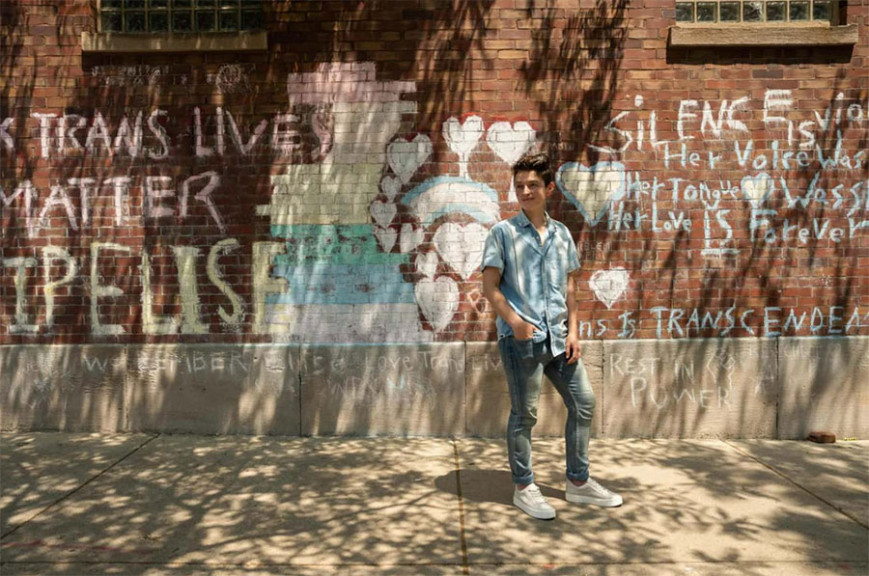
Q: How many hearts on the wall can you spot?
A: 13